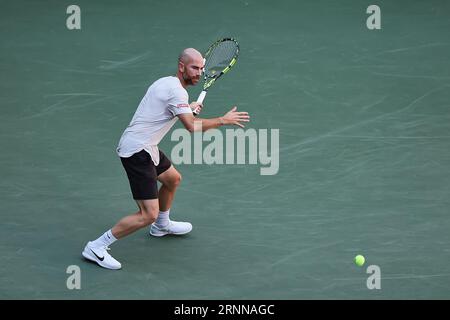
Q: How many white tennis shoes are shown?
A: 2